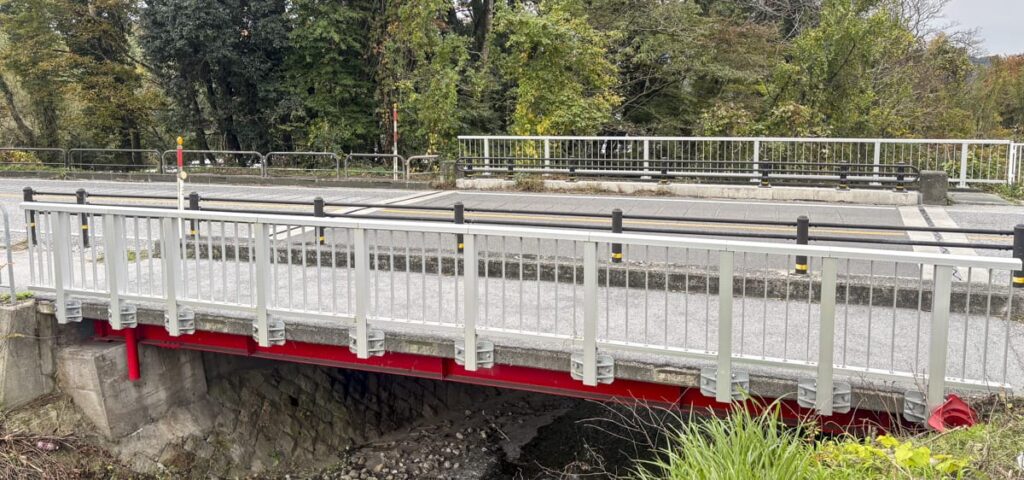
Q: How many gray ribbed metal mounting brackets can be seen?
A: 10